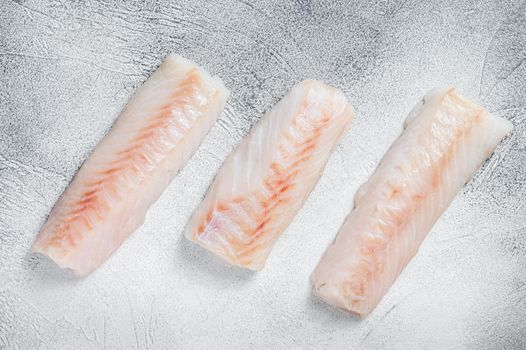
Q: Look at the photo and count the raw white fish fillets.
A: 3